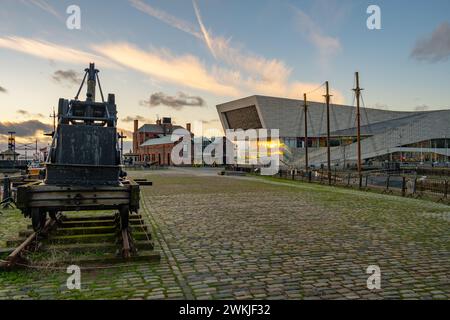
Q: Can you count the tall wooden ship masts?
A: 3